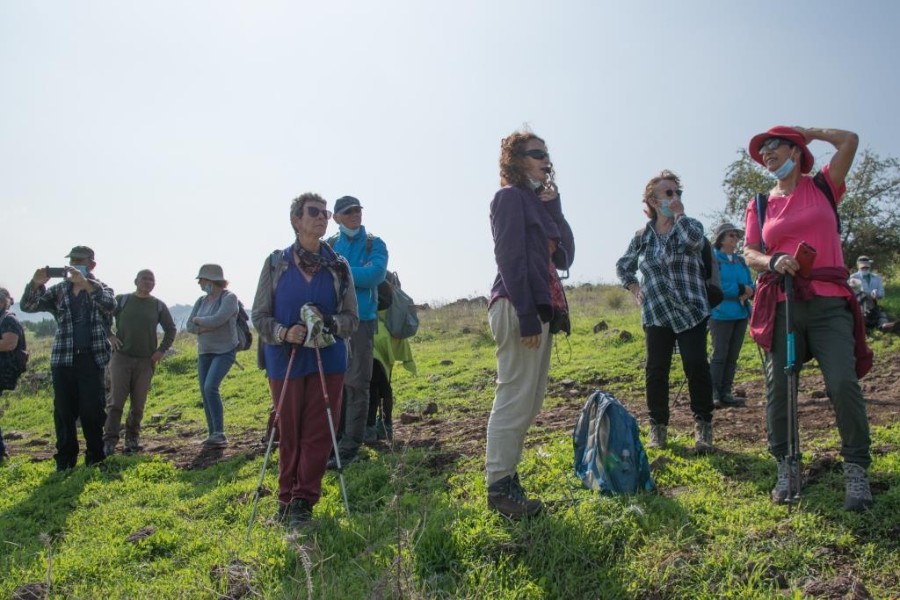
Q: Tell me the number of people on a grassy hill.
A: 12